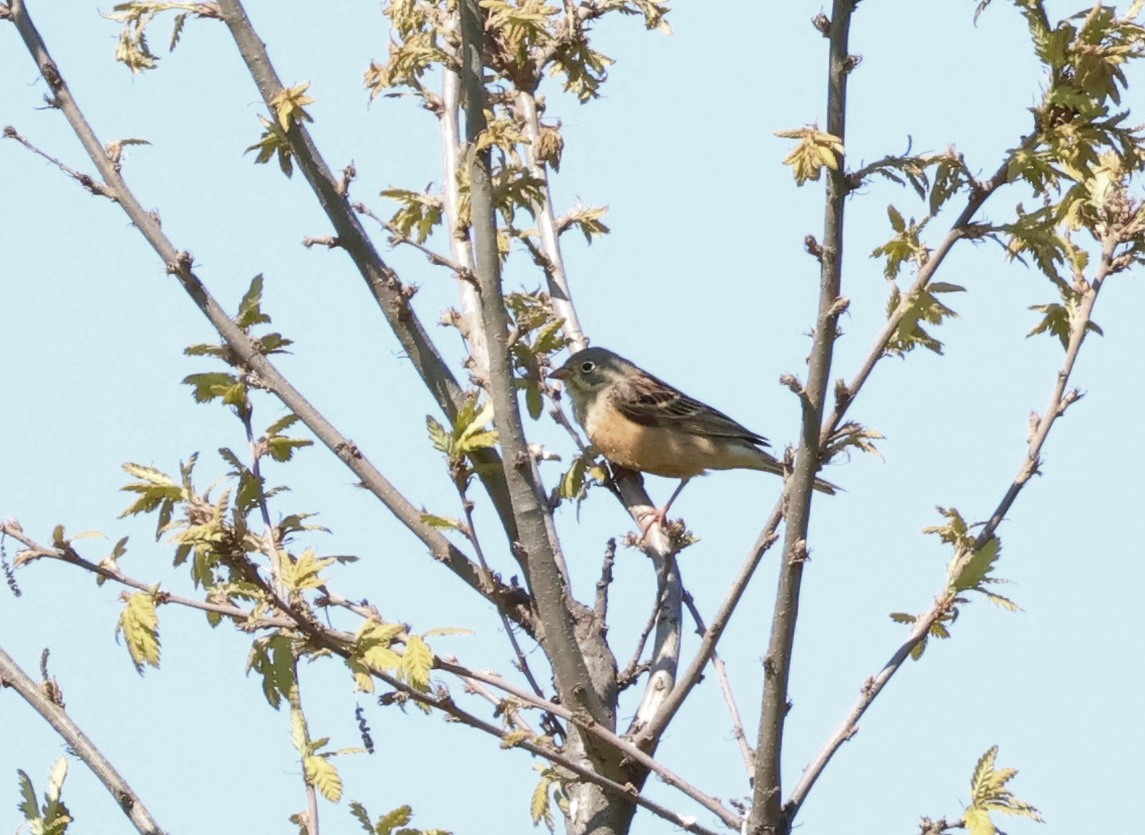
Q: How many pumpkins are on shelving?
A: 0